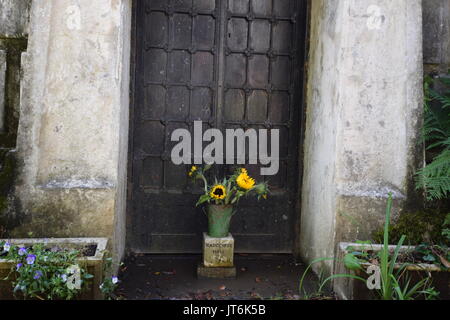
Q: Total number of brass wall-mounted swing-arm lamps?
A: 0